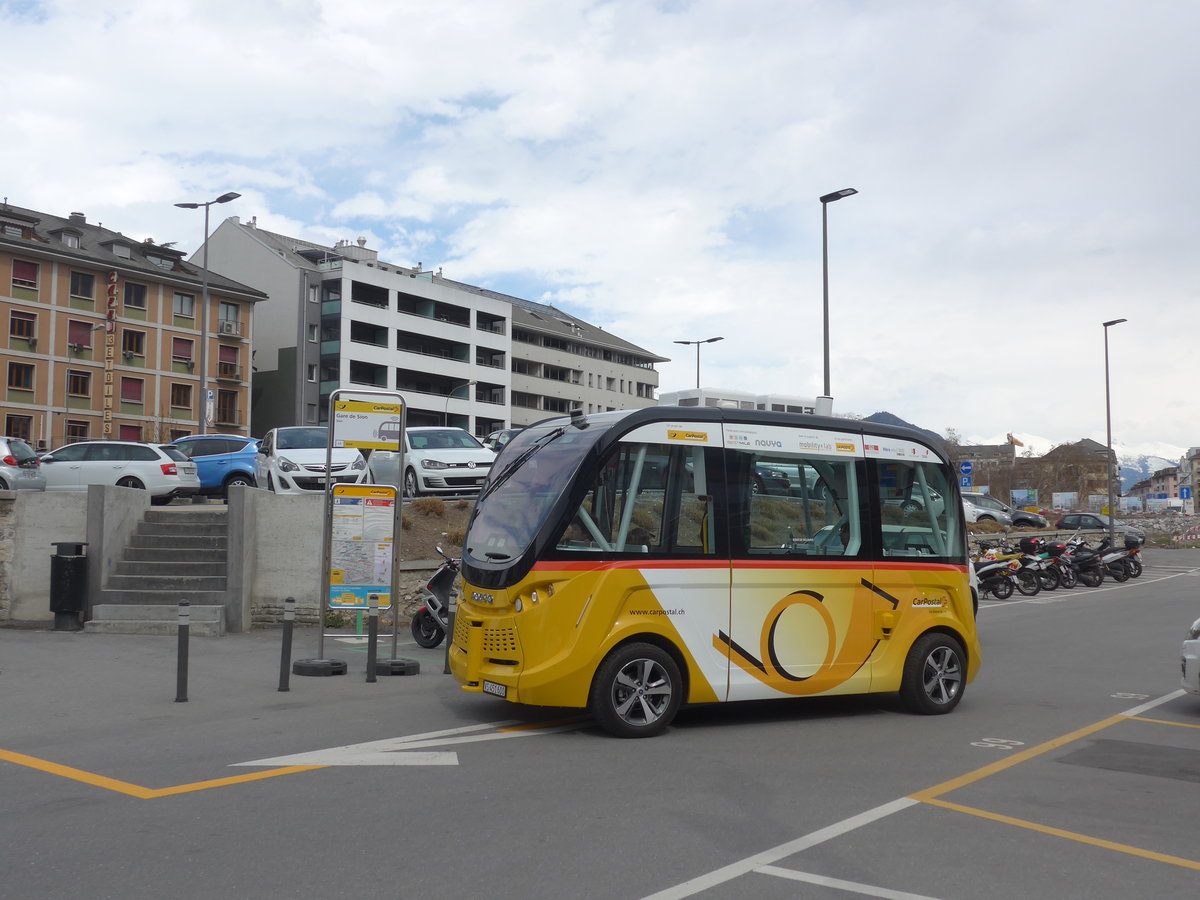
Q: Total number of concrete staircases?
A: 1